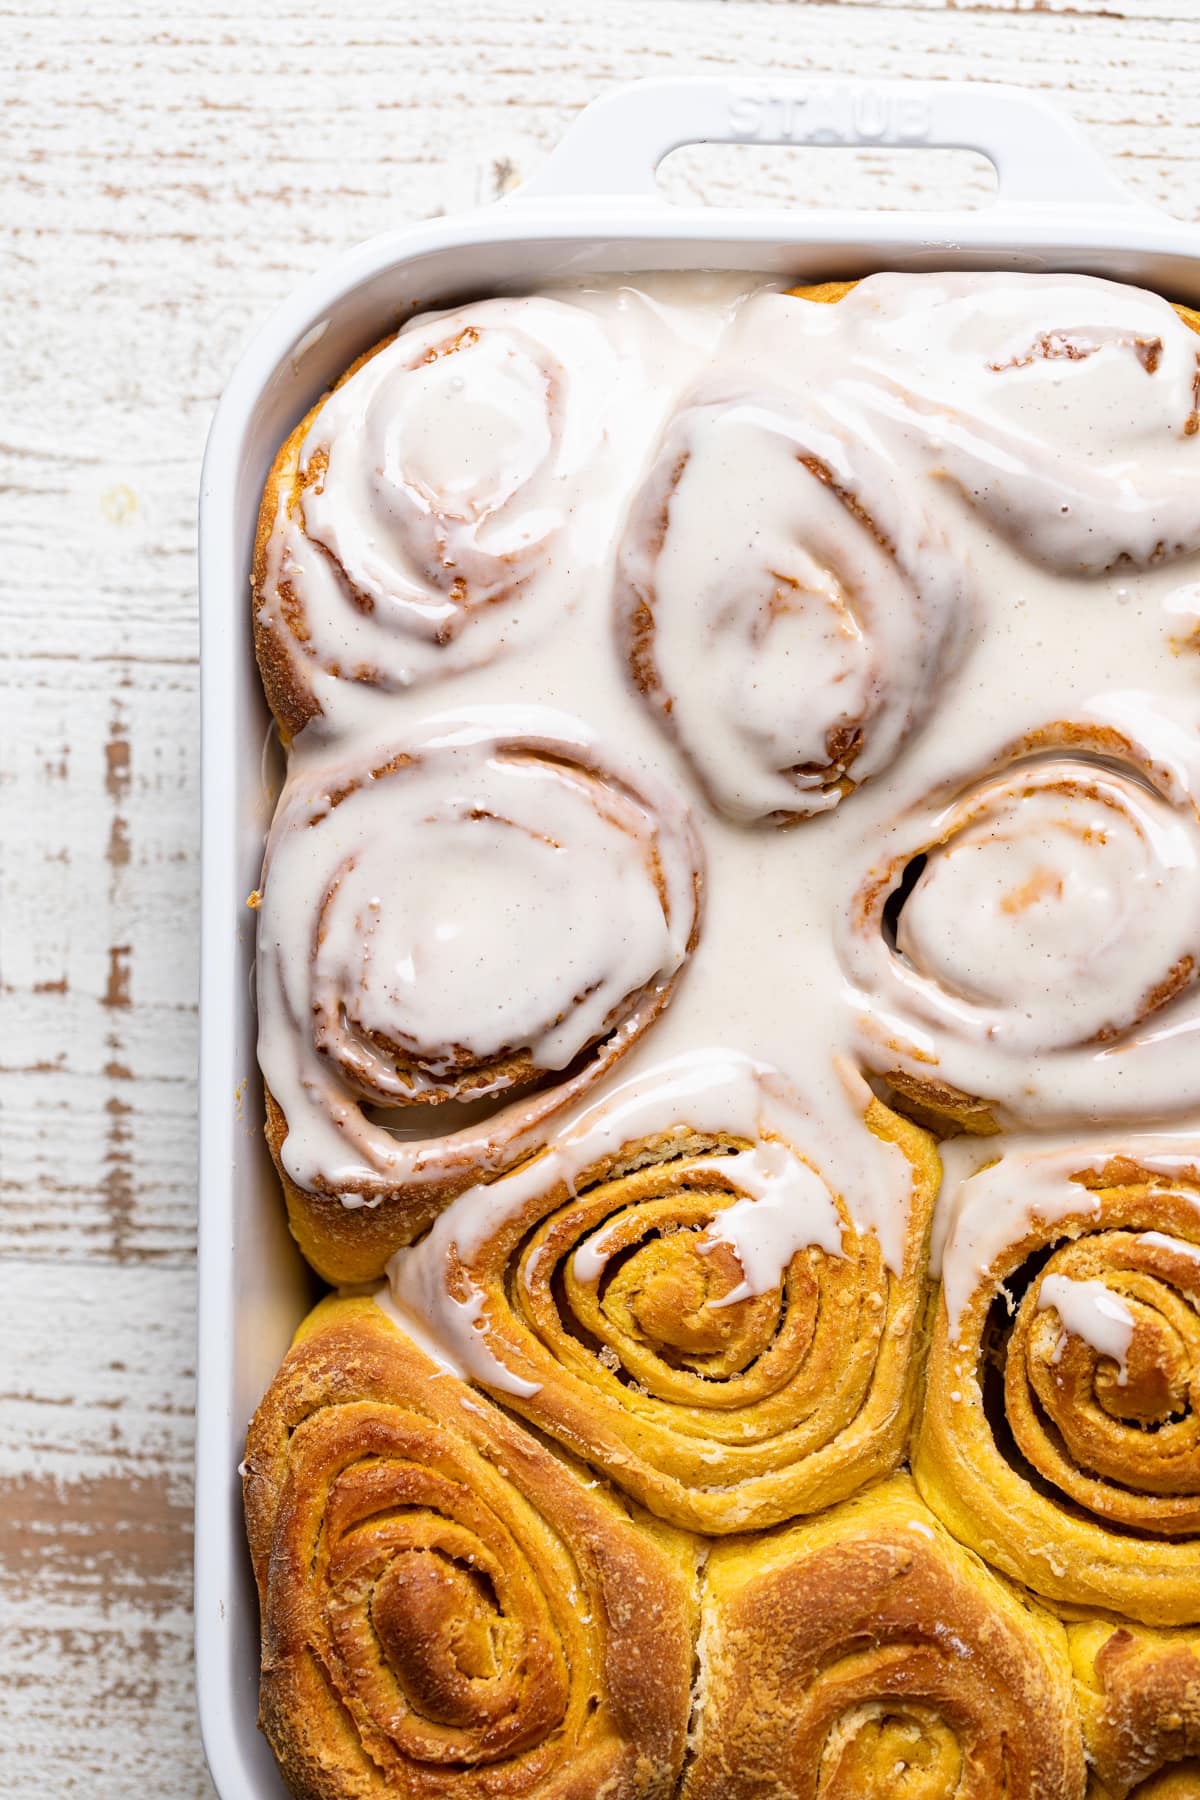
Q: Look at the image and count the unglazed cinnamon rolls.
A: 3